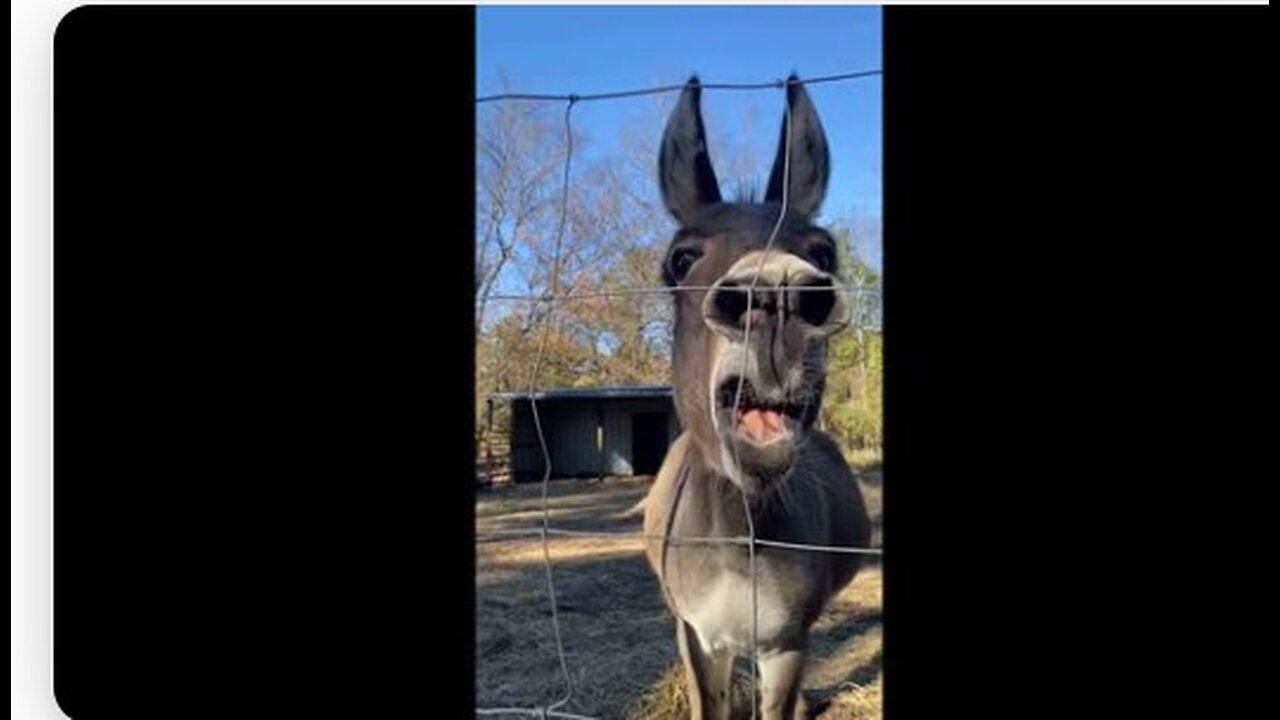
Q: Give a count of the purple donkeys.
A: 0